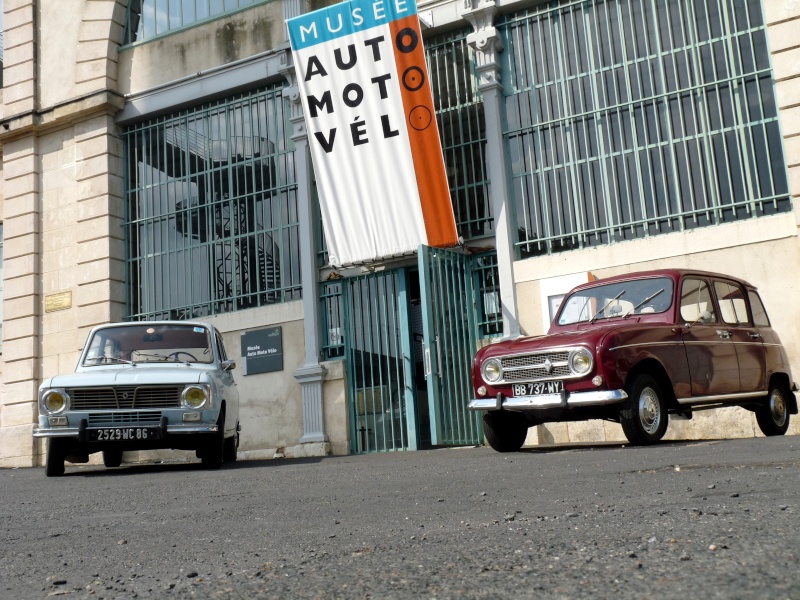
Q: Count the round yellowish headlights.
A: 4